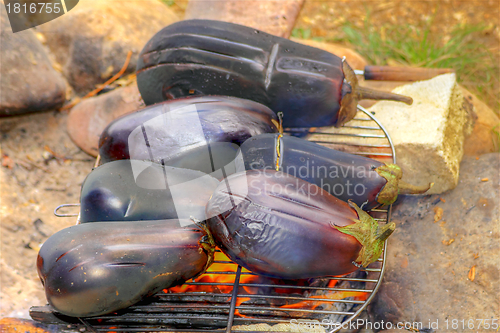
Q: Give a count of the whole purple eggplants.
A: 6